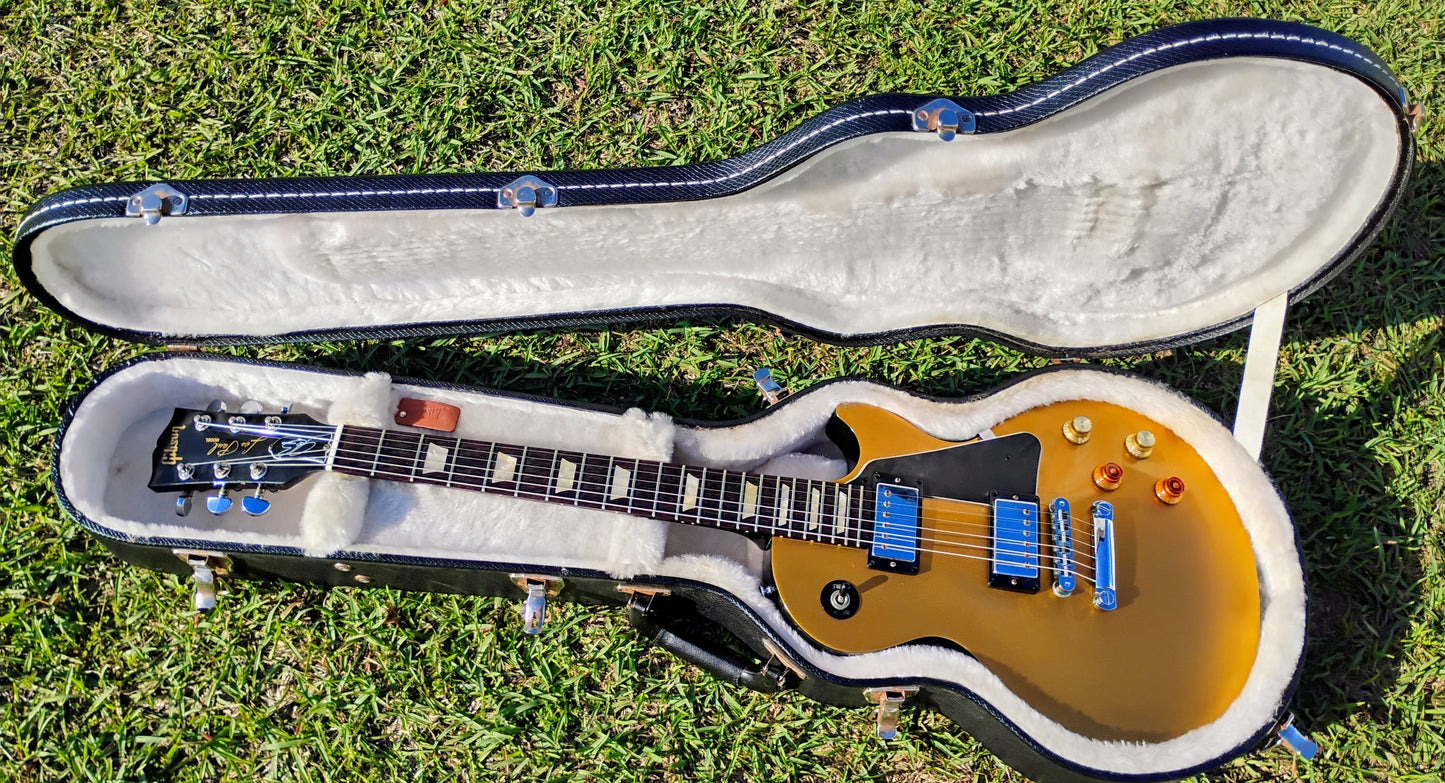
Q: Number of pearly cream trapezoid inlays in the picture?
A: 9